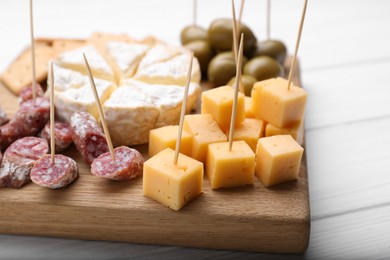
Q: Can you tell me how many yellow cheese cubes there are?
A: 10